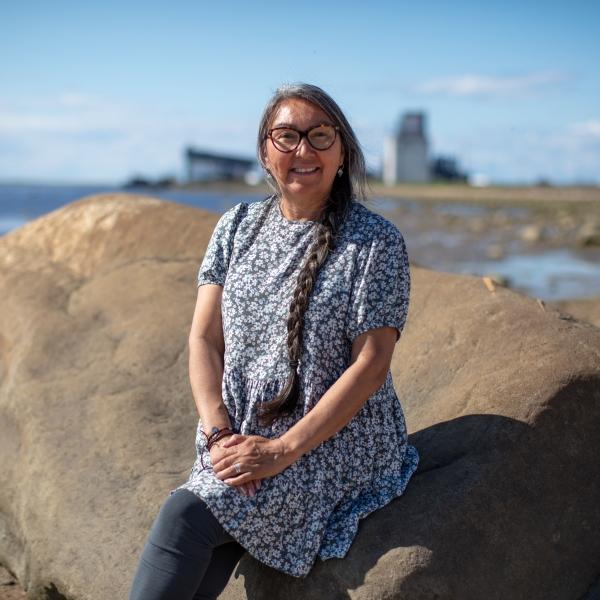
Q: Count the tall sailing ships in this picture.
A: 0